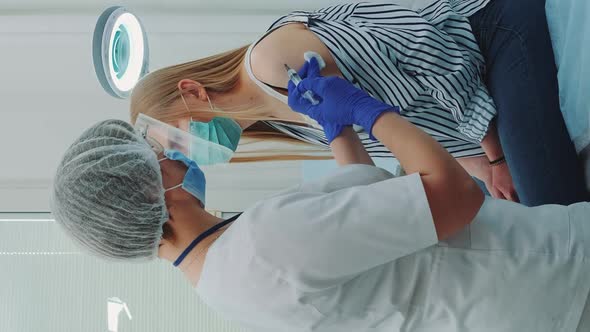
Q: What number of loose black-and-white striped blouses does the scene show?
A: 1